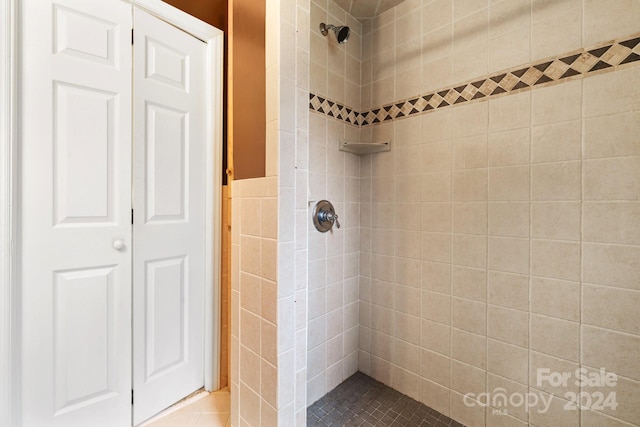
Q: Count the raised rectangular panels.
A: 6